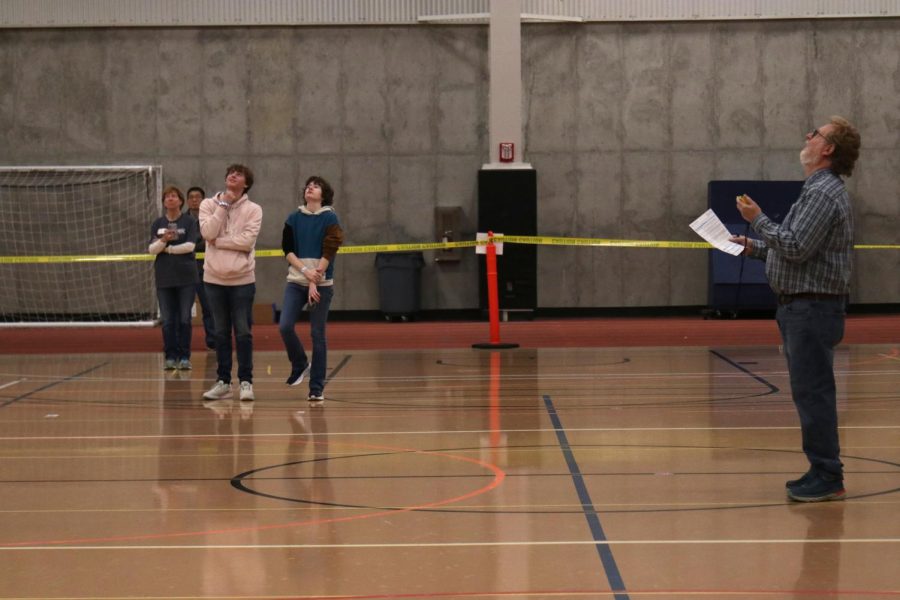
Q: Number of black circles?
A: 1